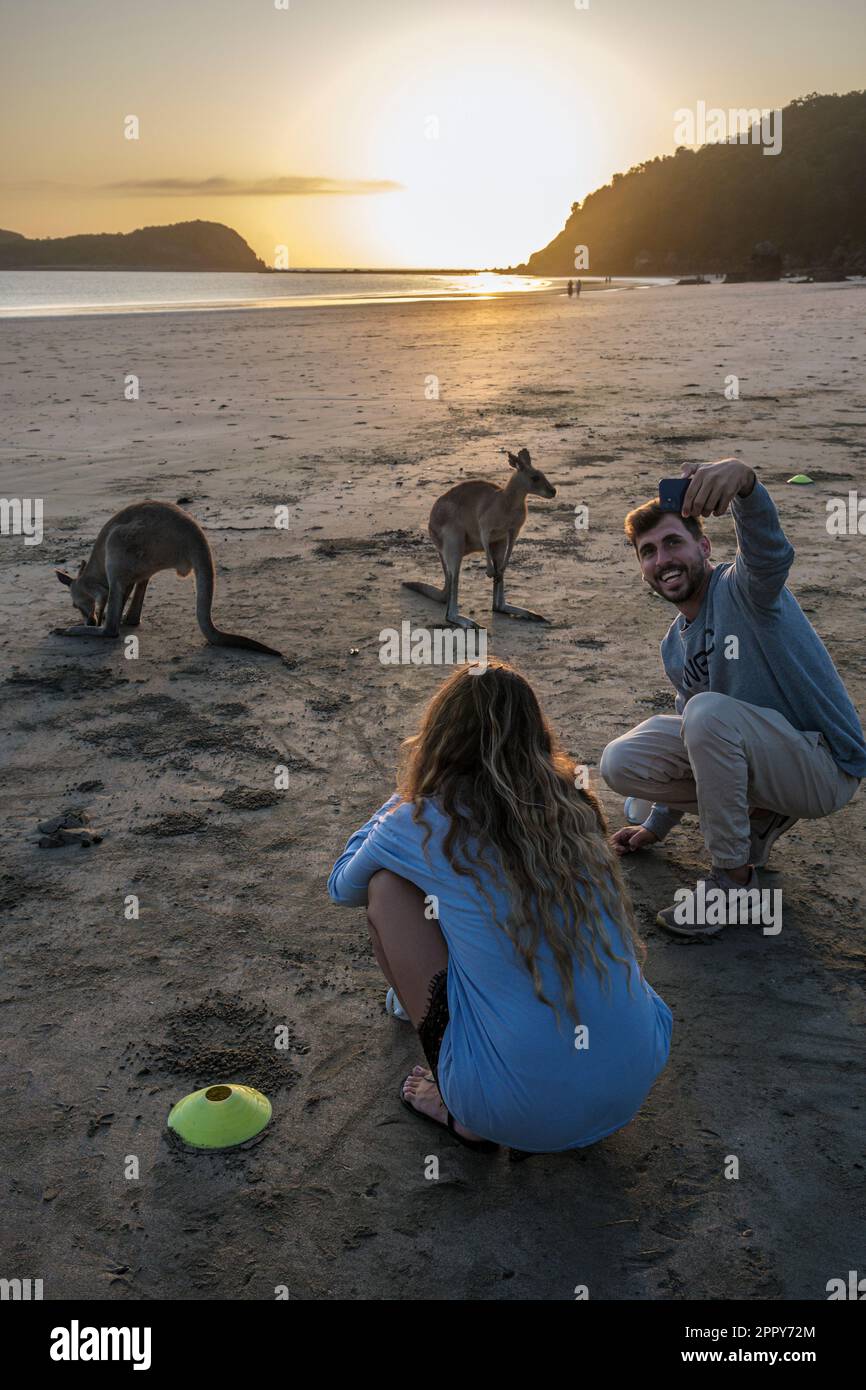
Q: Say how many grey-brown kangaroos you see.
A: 2